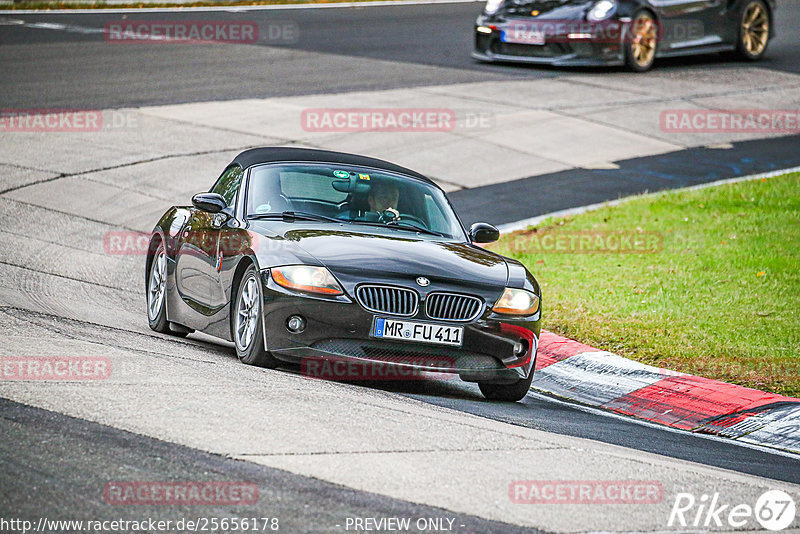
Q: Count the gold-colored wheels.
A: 2